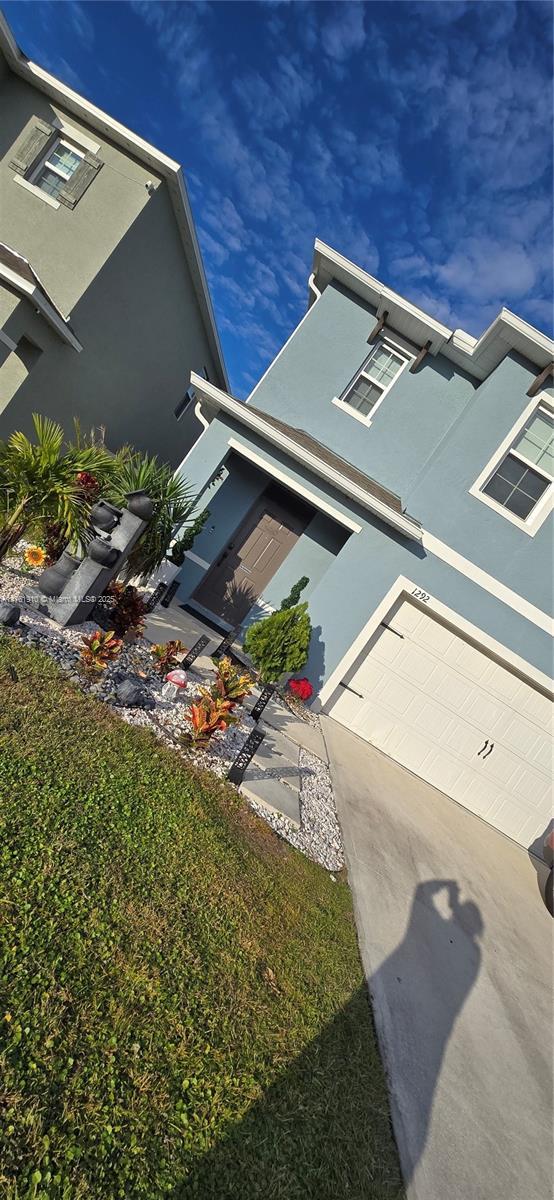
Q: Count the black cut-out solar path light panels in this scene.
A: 6